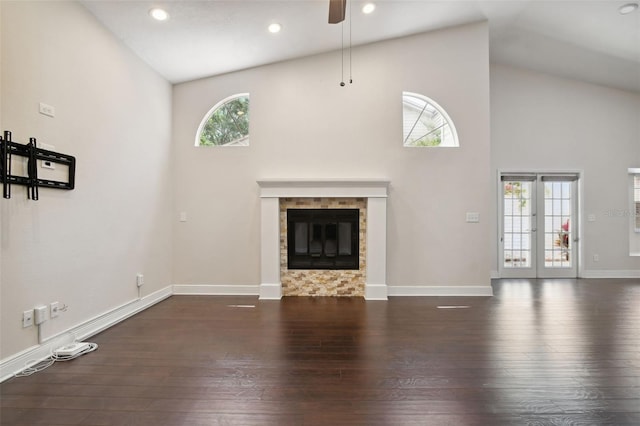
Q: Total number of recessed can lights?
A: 4